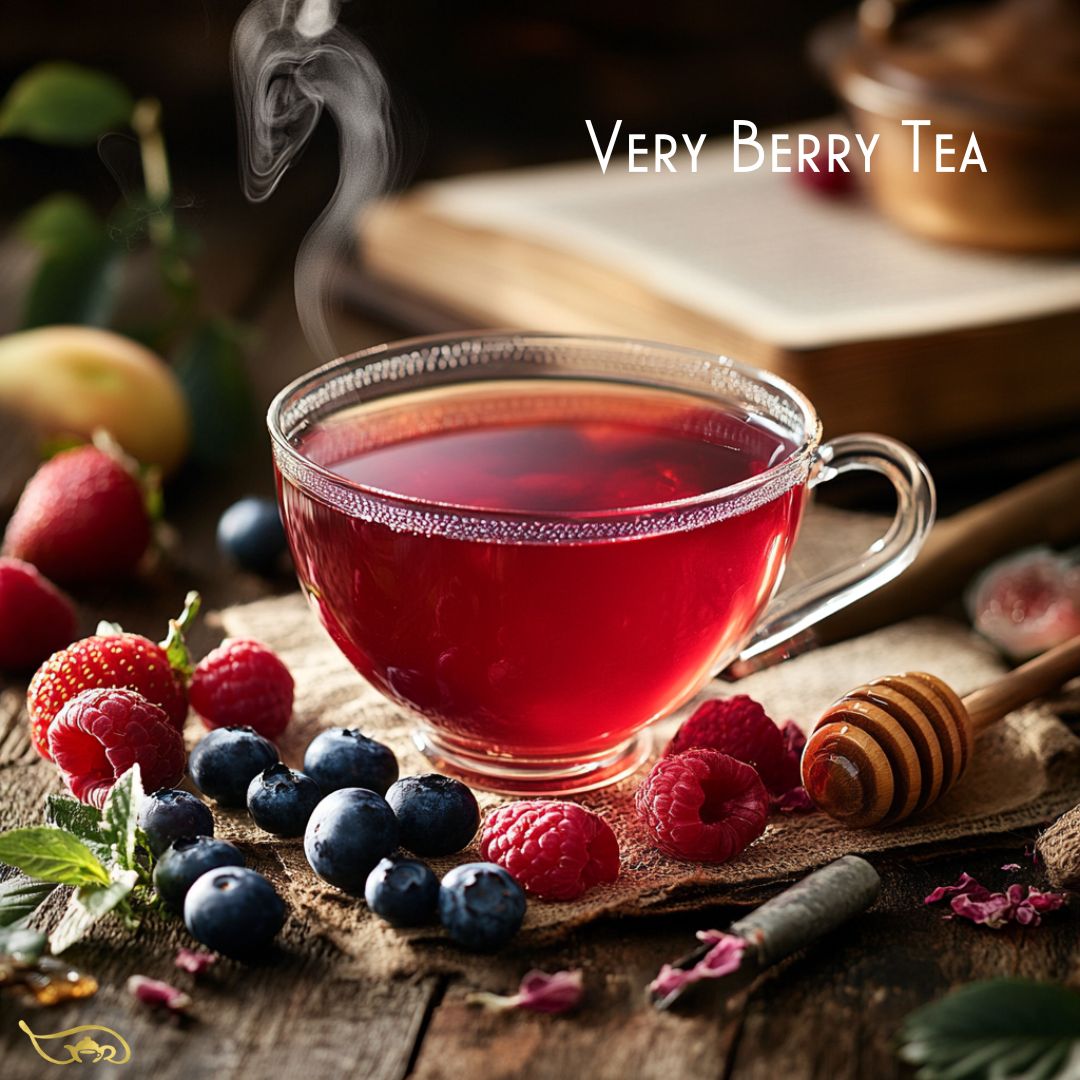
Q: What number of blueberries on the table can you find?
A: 11